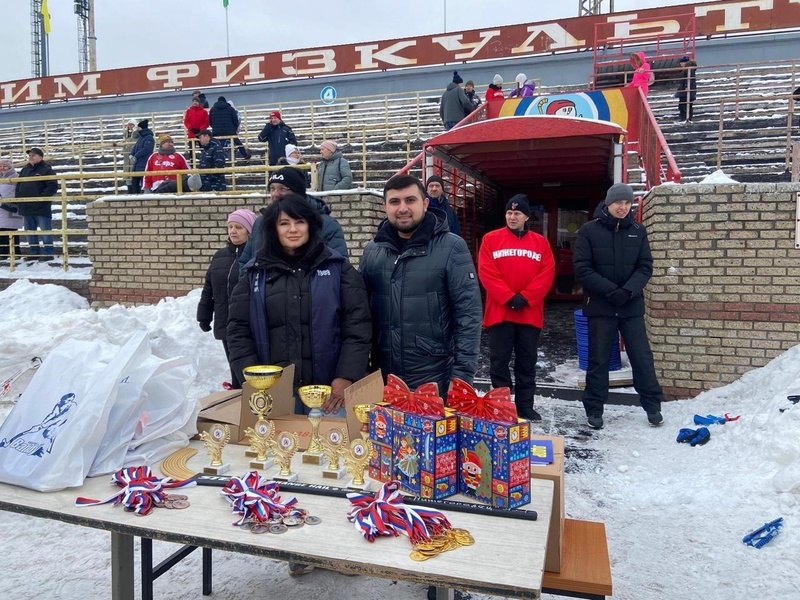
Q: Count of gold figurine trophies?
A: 5